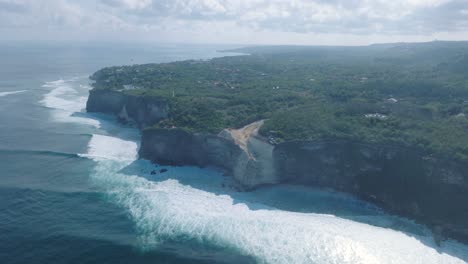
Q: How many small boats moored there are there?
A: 0